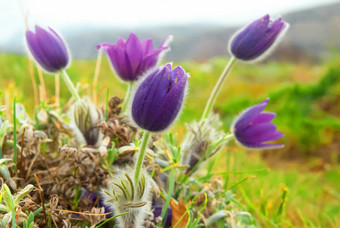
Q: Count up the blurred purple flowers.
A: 4